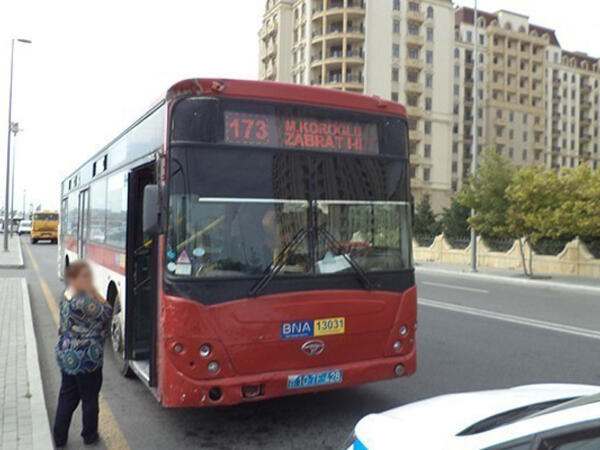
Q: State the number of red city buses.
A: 1